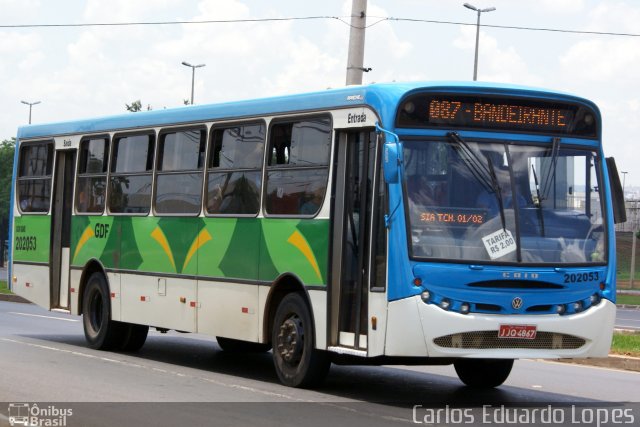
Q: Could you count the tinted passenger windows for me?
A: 6